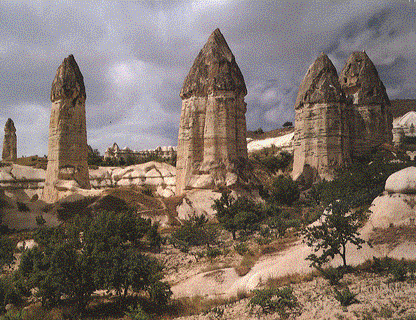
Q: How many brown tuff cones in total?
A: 5